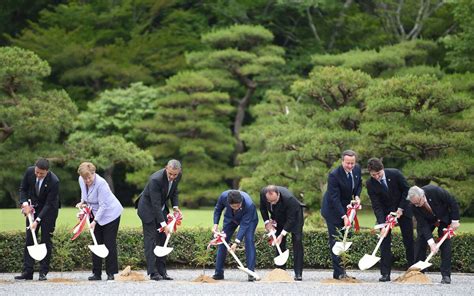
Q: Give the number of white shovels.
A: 8